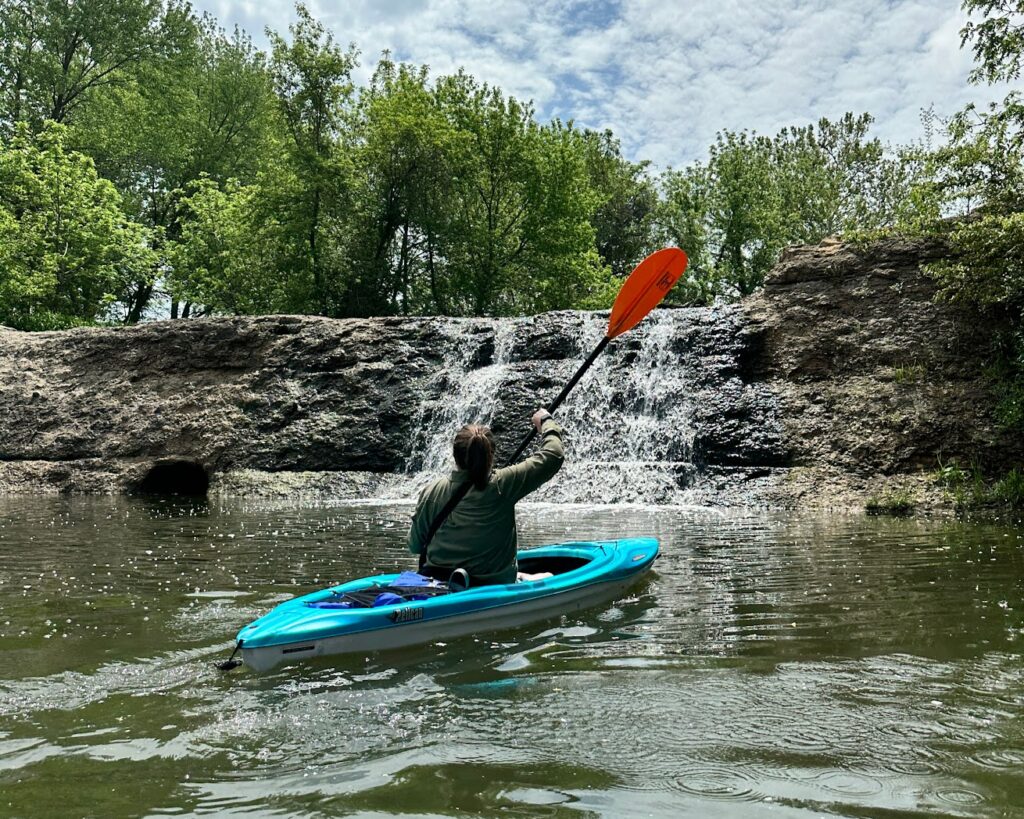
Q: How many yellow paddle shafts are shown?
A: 0